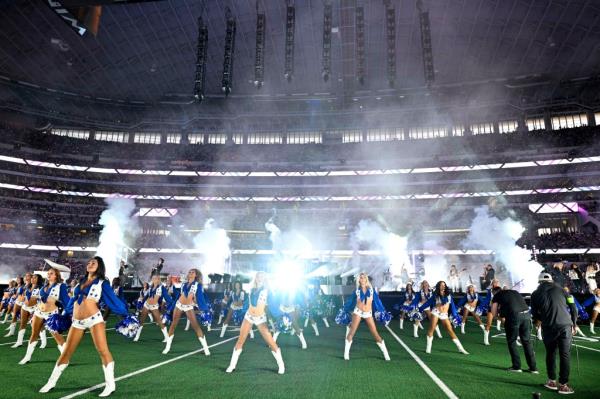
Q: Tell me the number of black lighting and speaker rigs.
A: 8